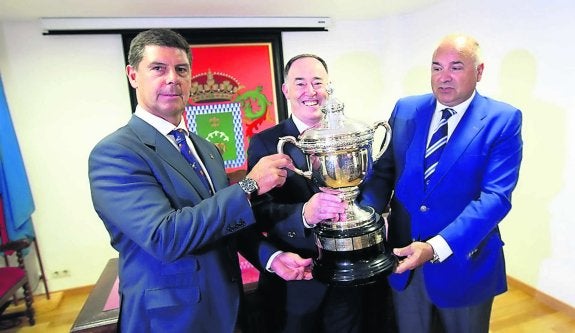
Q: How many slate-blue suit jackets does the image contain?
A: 1